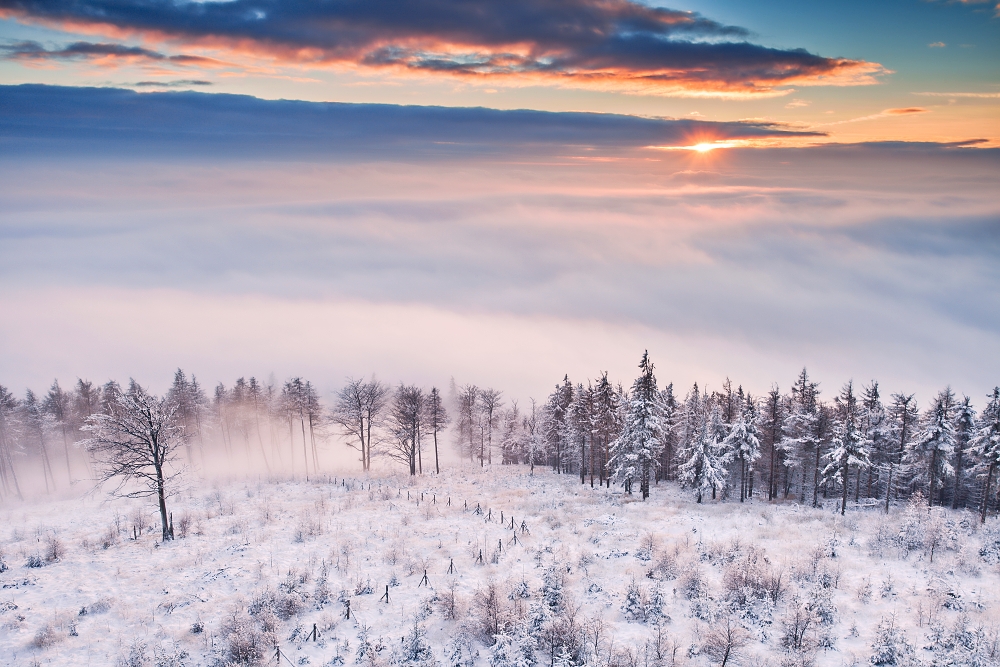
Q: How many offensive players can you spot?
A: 0